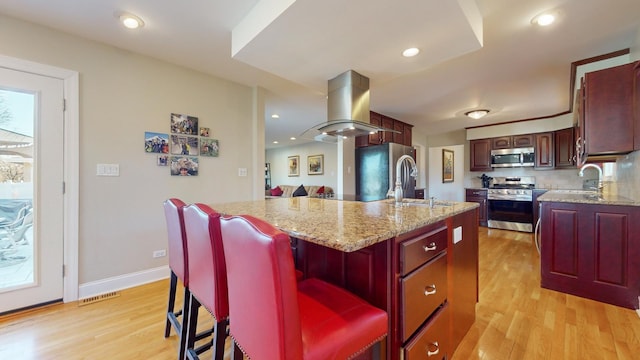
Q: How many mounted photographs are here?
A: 7